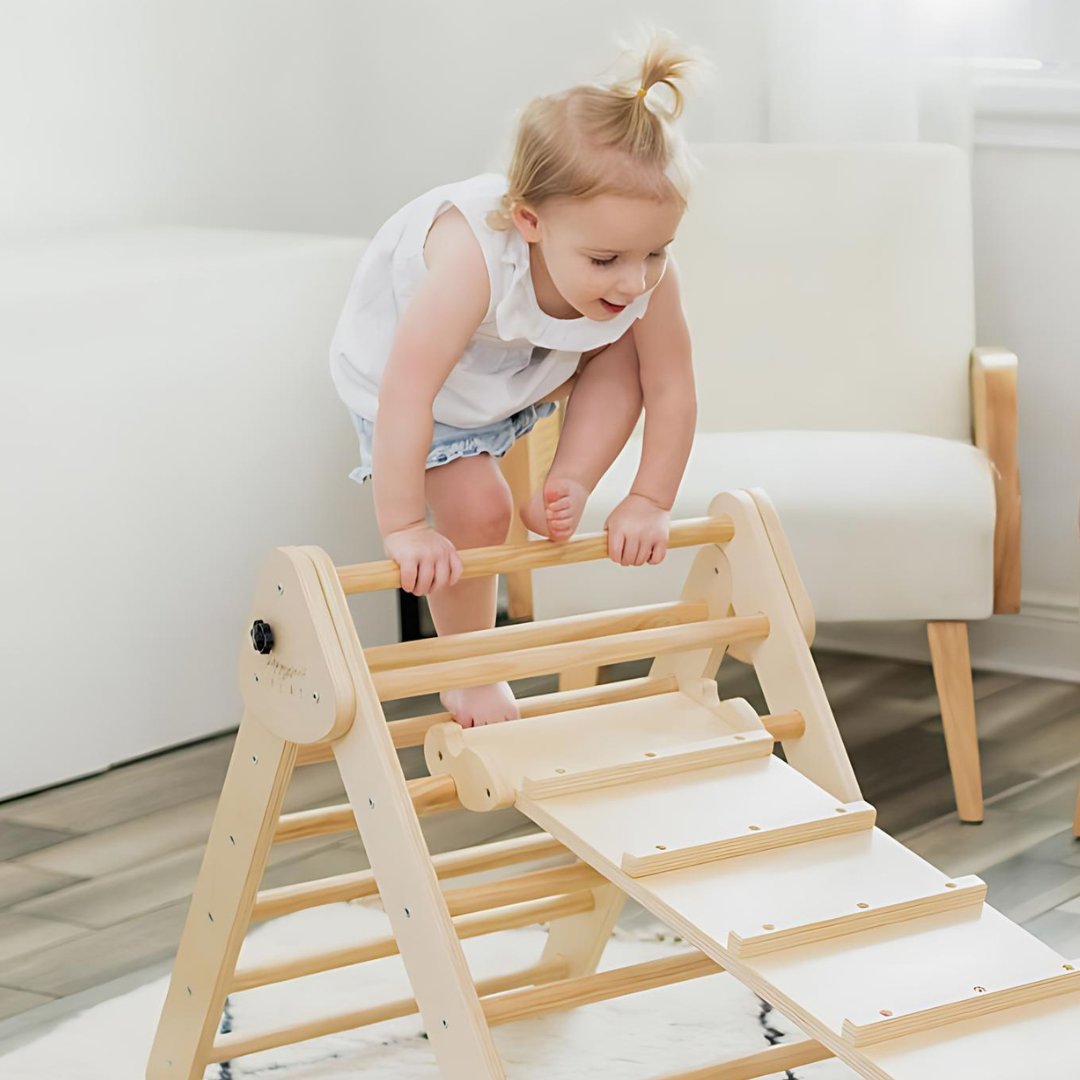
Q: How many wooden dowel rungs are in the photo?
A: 12